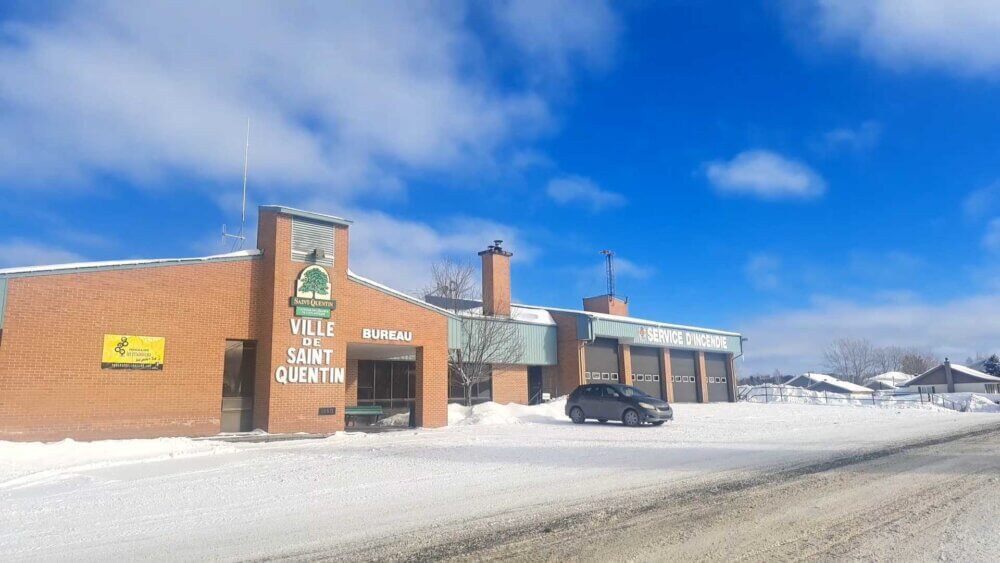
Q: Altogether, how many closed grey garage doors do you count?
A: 4